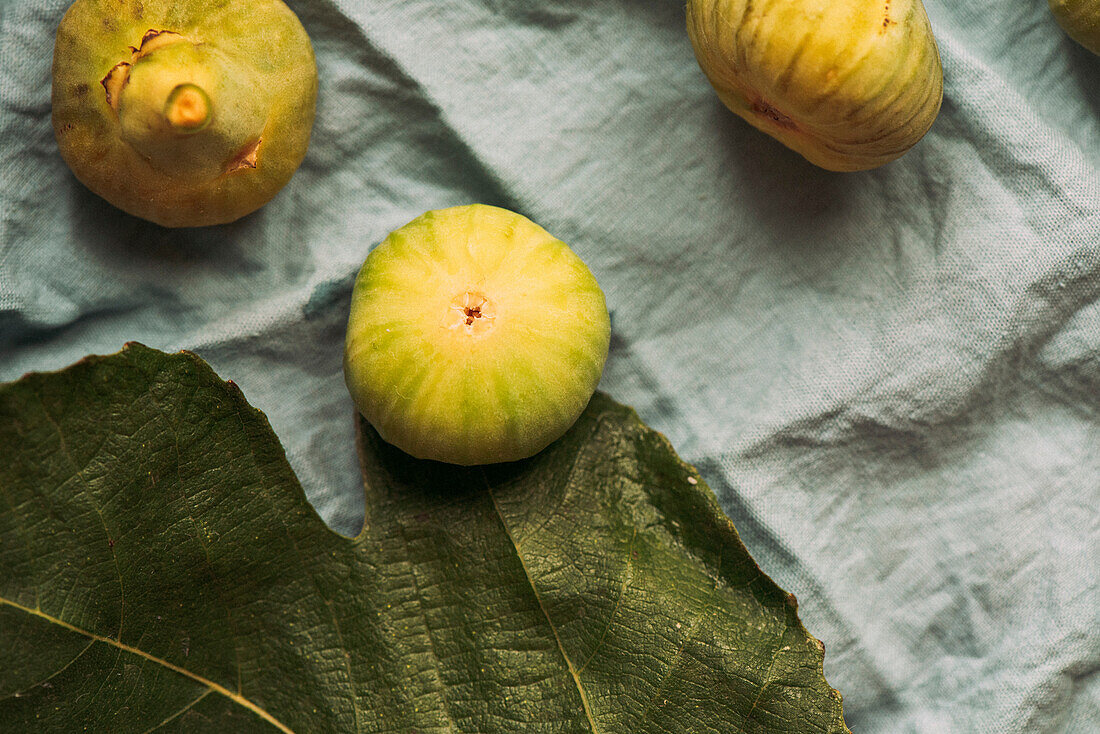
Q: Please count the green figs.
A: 4